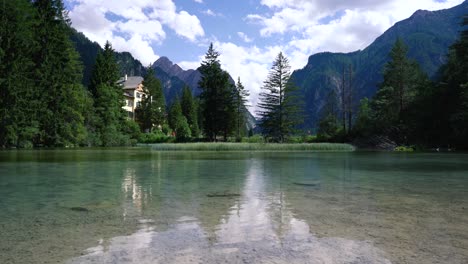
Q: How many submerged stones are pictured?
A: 3